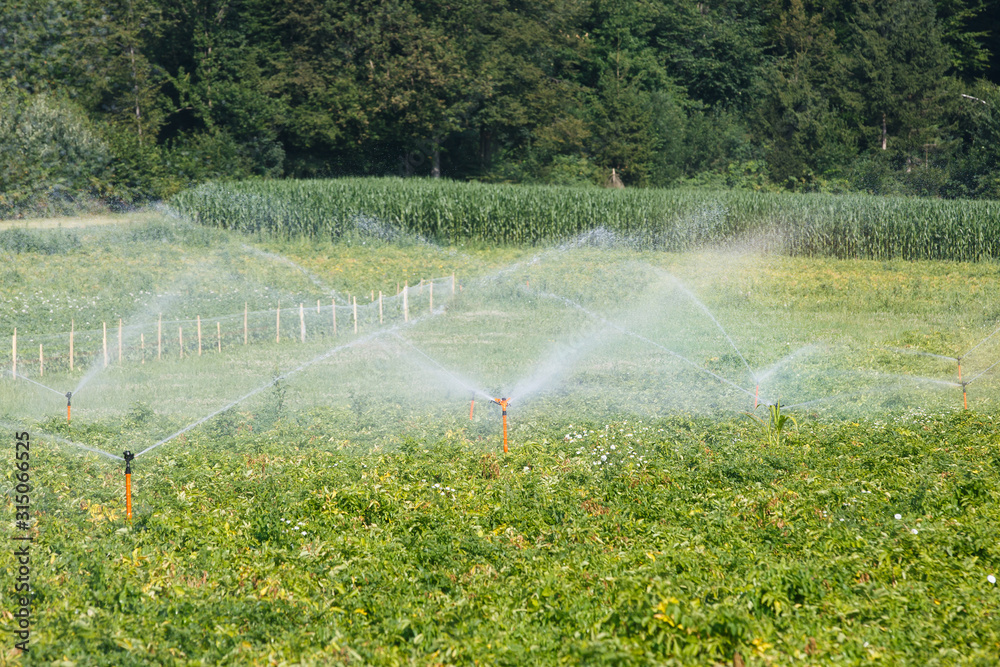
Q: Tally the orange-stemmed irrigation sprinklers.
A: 7